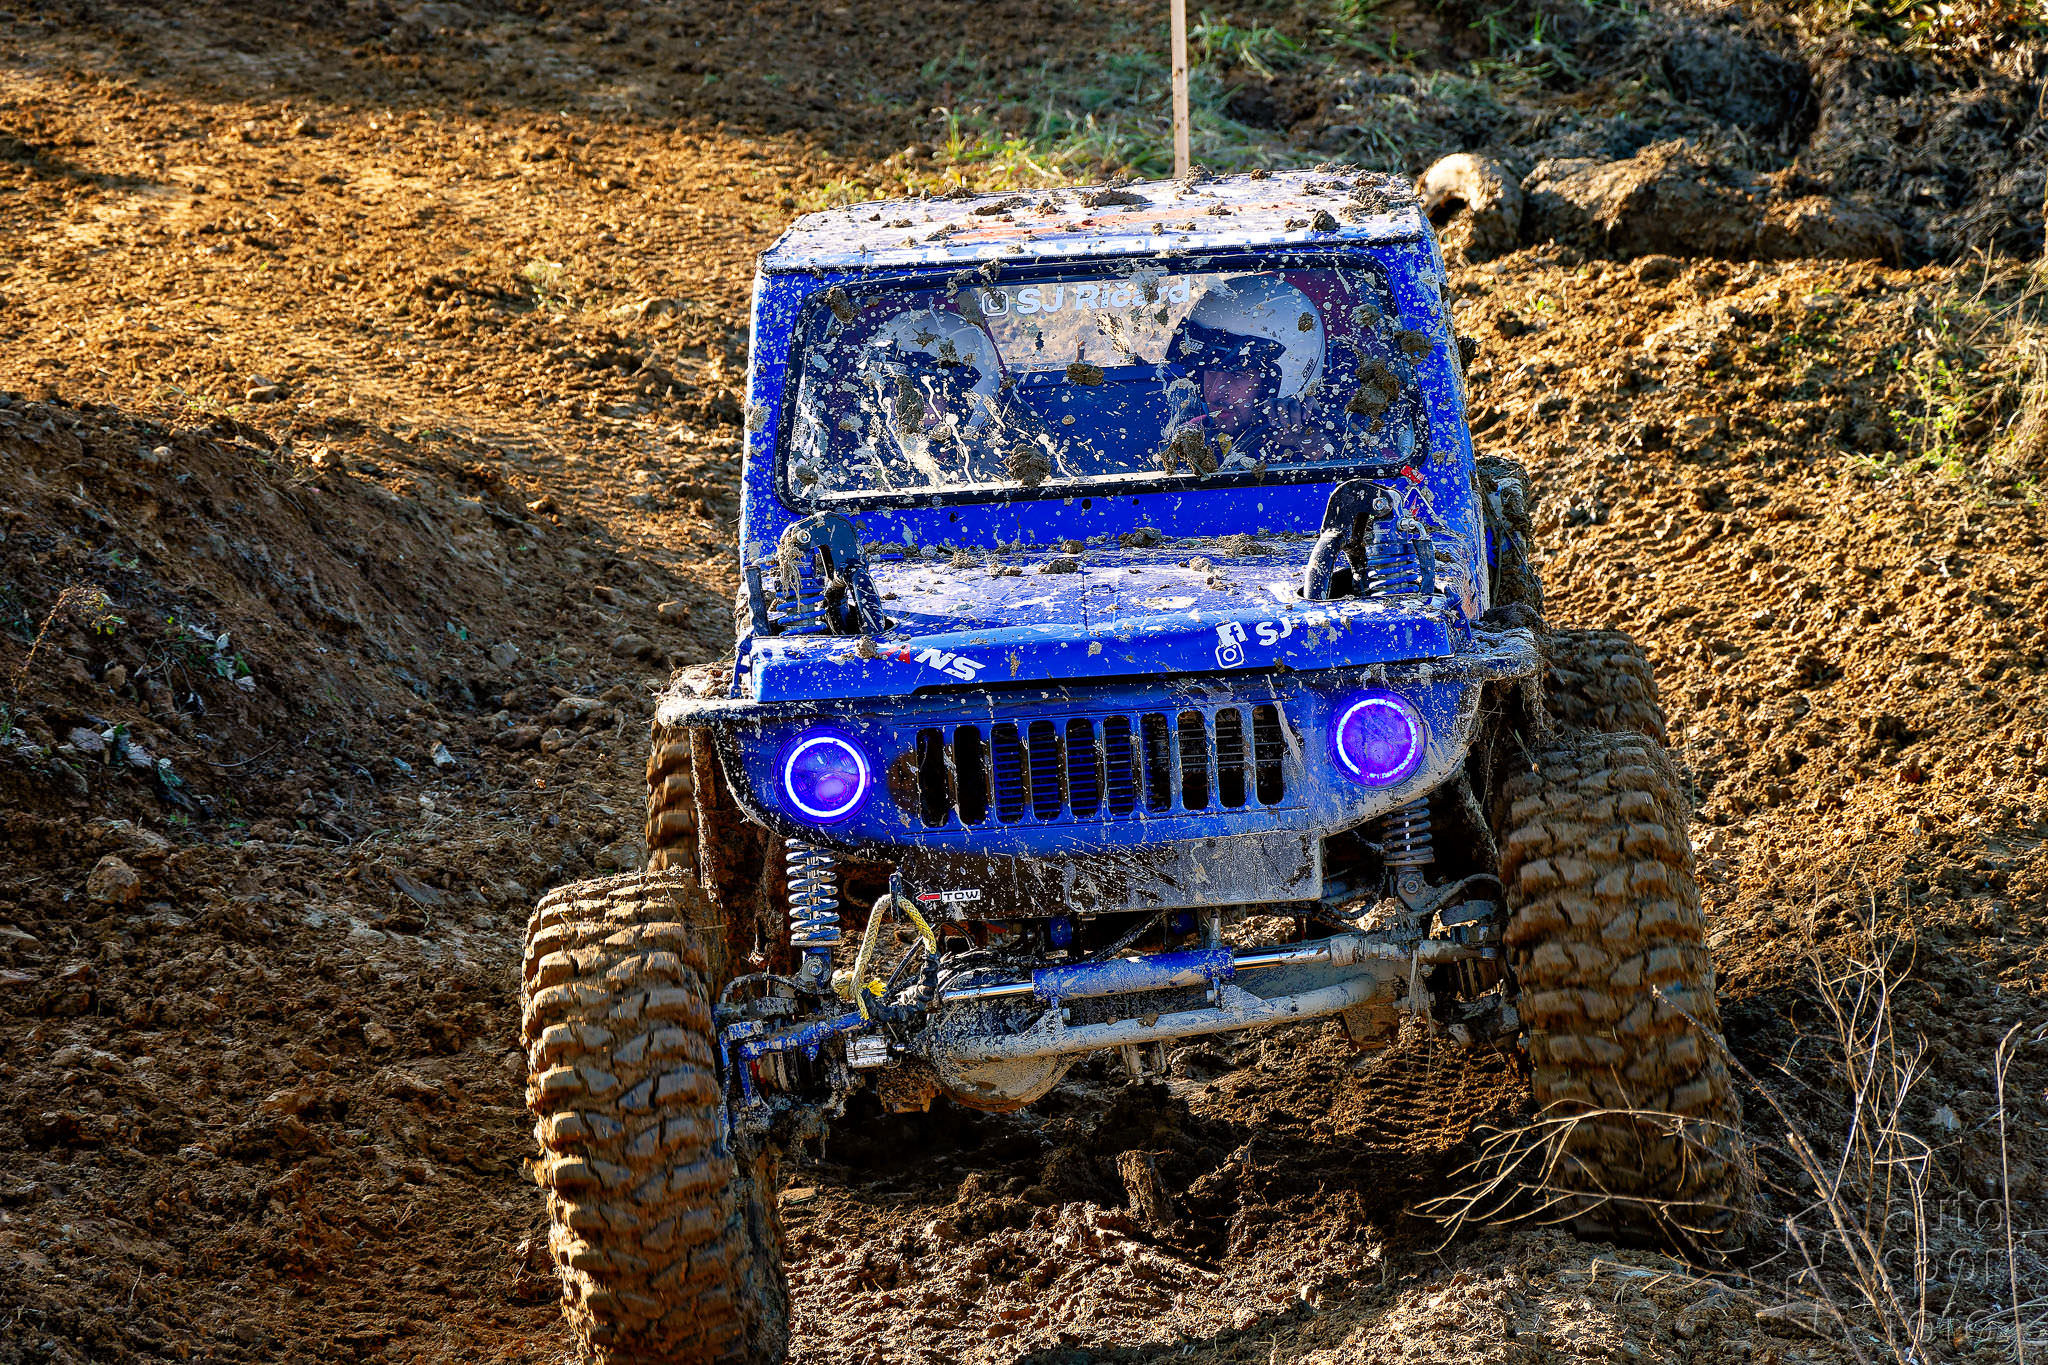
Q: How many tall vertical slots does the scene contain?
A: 10